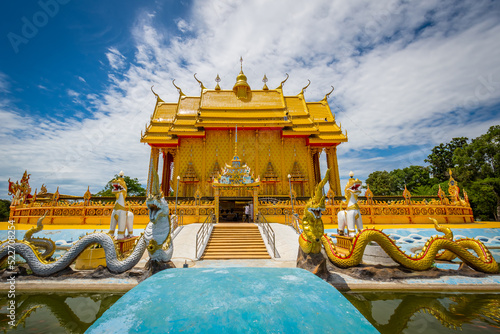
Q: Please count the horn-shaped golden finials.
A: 6